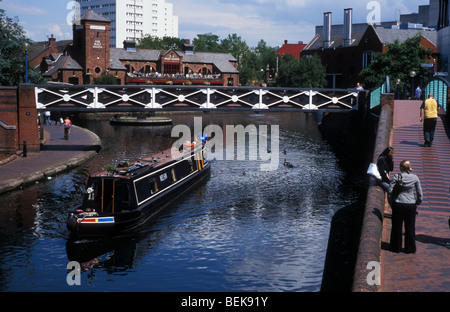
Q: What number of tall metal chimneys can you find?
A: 2